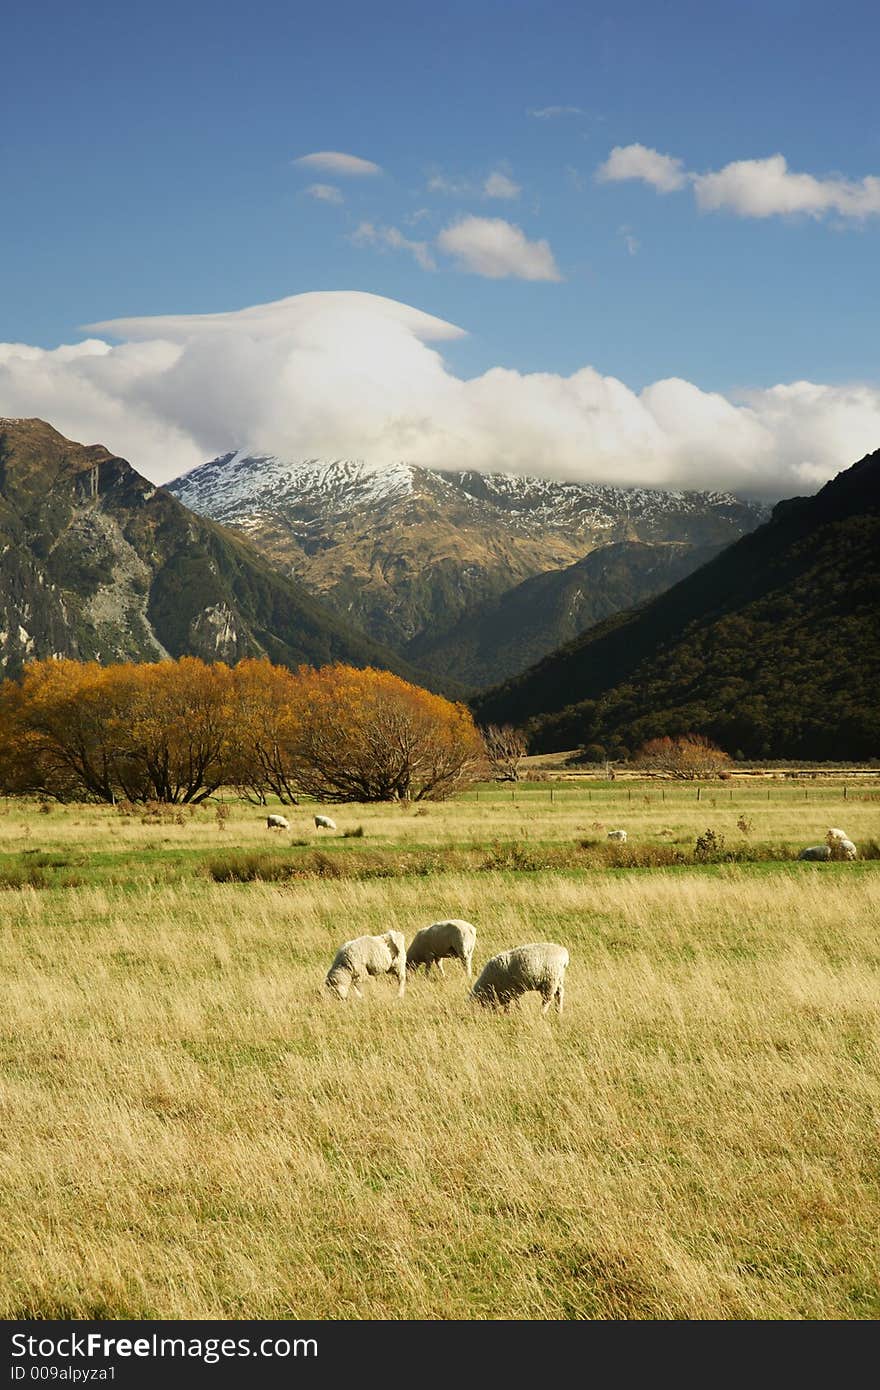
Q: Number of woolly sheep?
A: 9